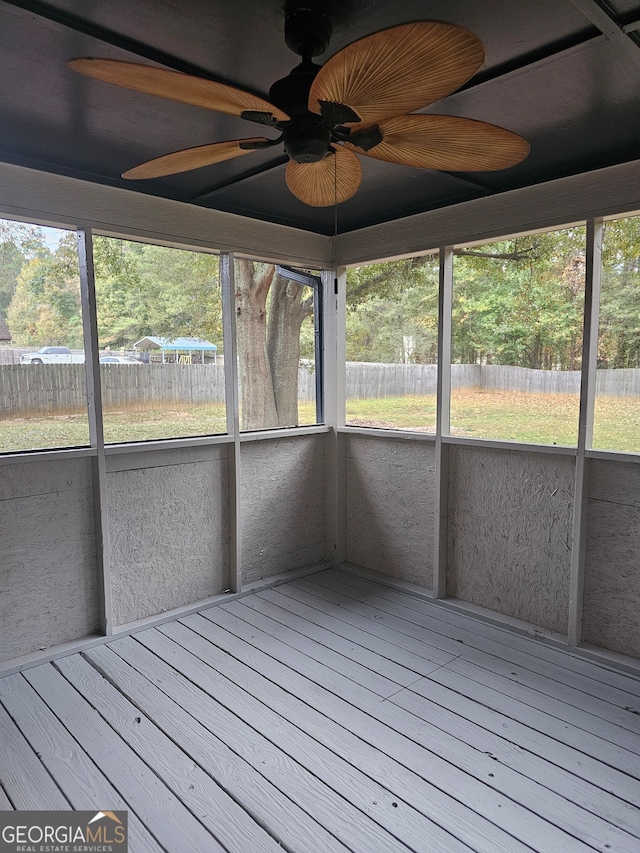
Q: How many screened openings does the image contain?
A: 6